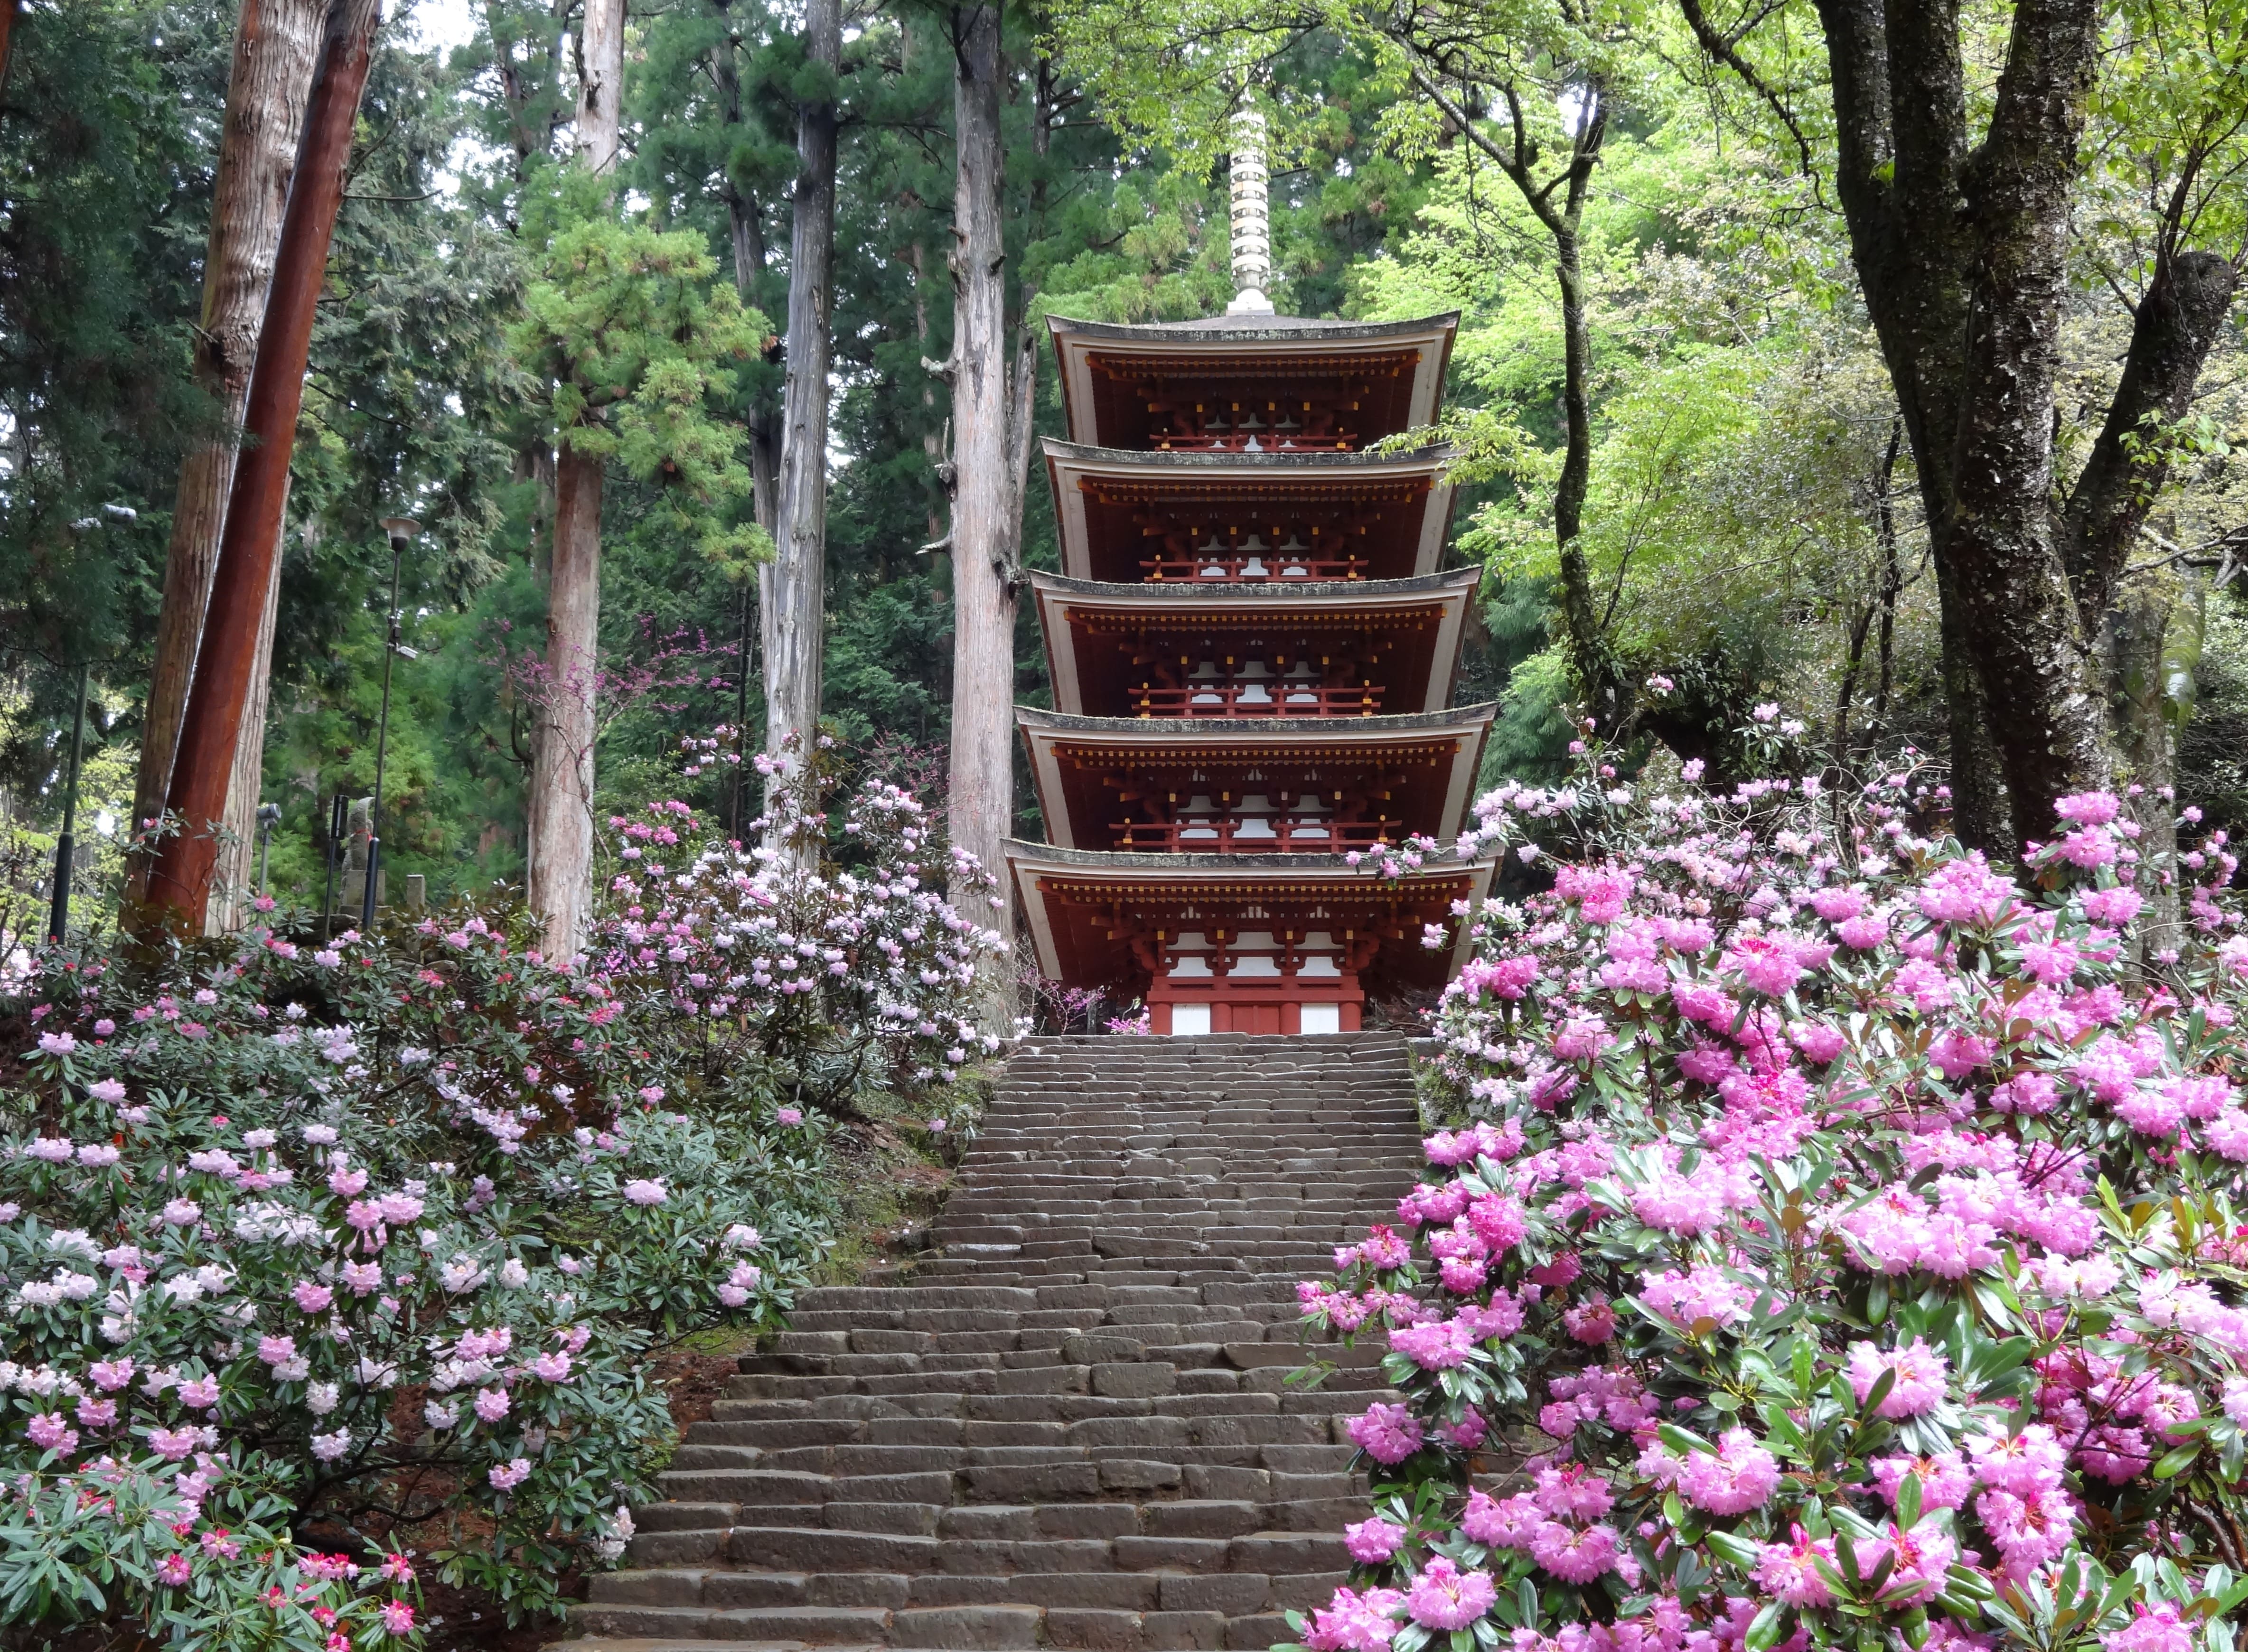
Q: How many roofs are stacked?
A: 5